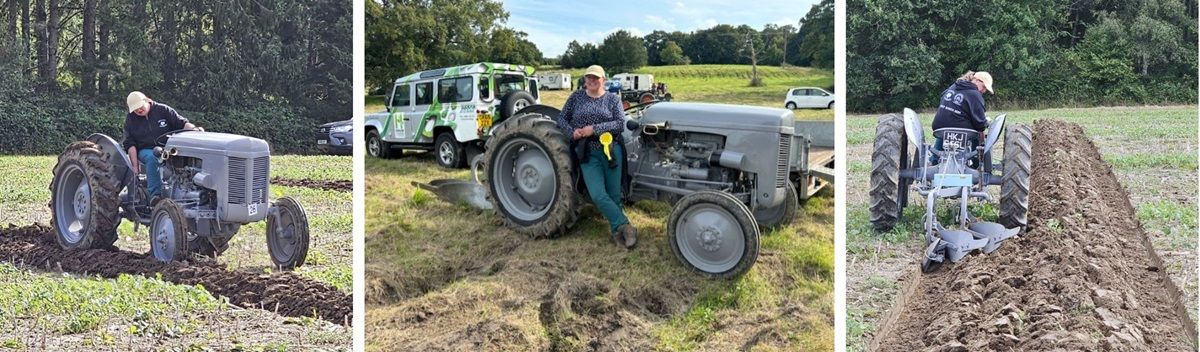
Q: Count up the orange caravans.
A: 0